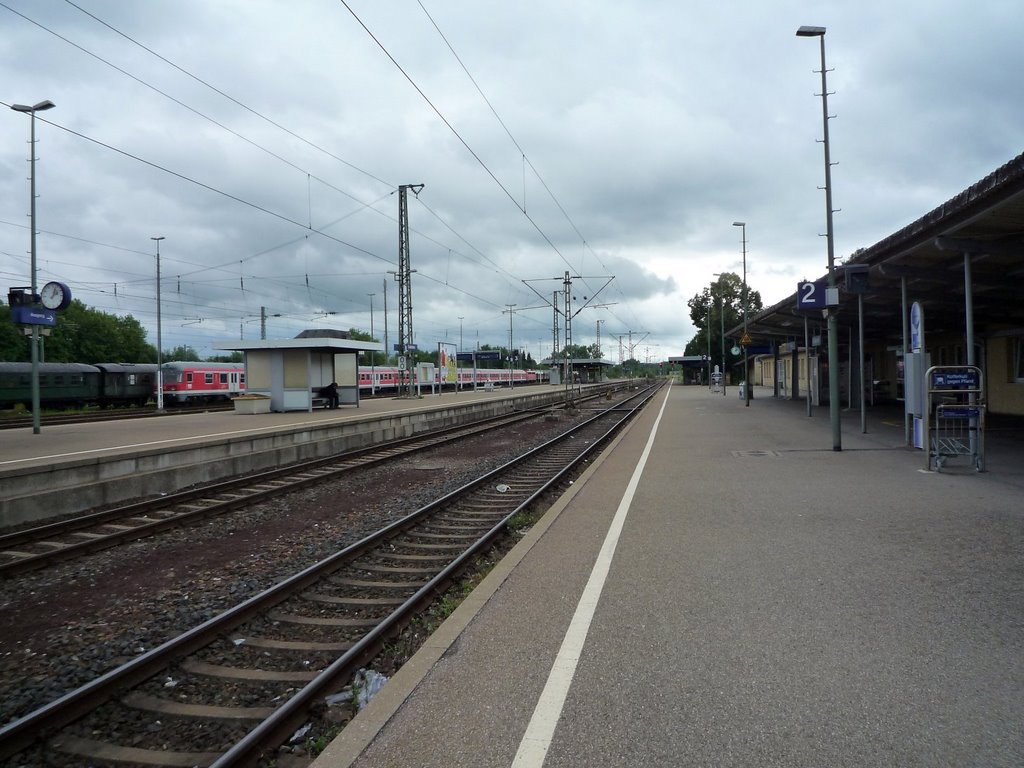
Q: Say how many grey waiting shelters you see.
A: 1